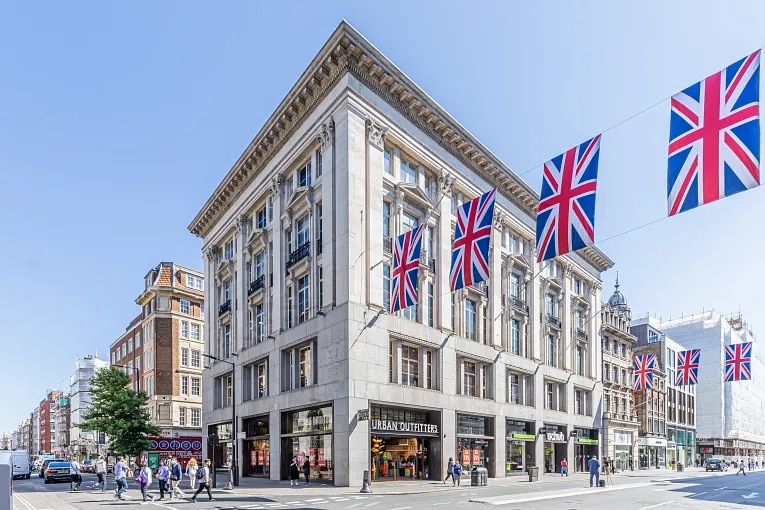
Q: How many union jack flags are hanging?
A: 7